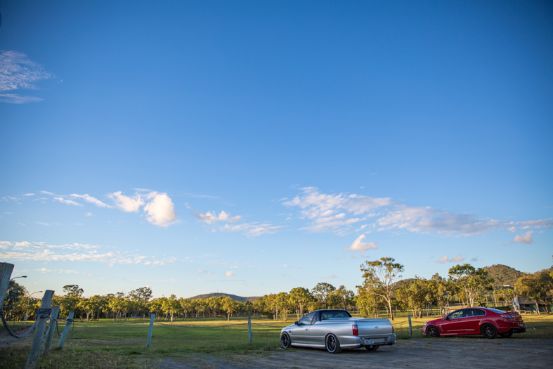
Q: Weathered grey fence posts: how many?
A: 7